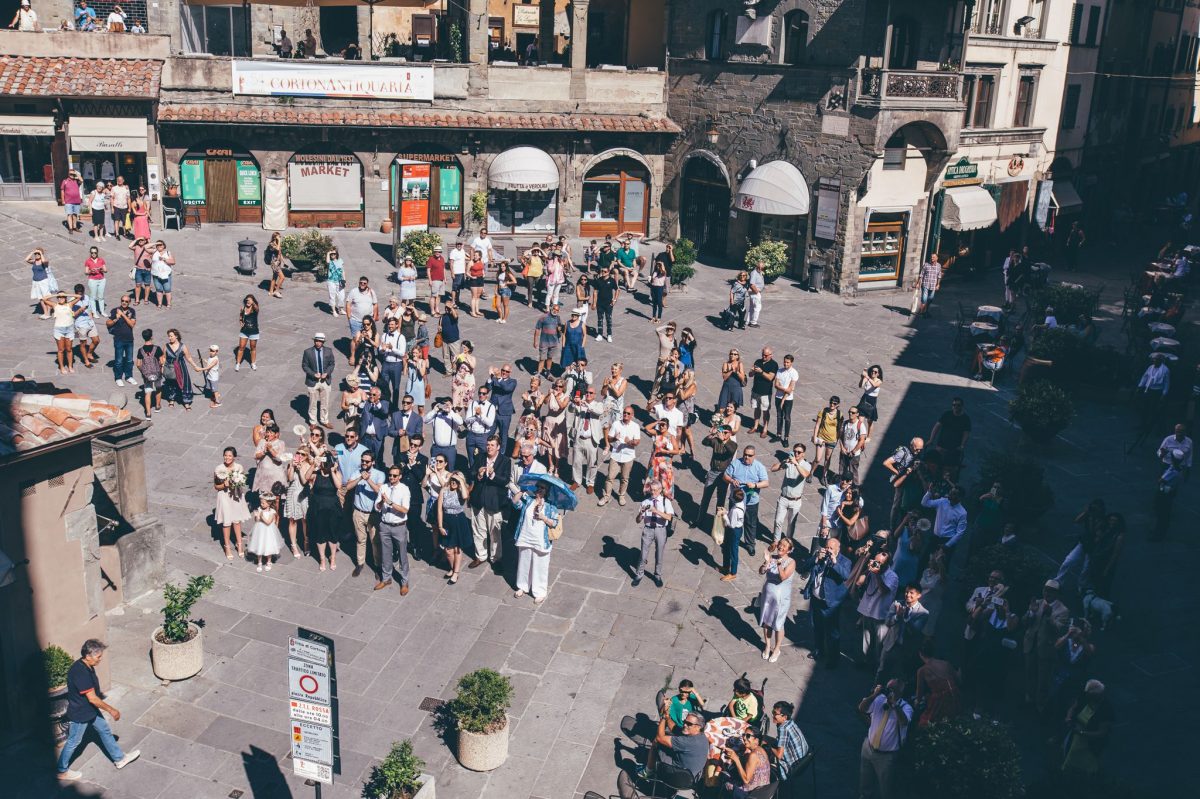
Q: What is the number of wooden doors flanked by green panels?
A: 2